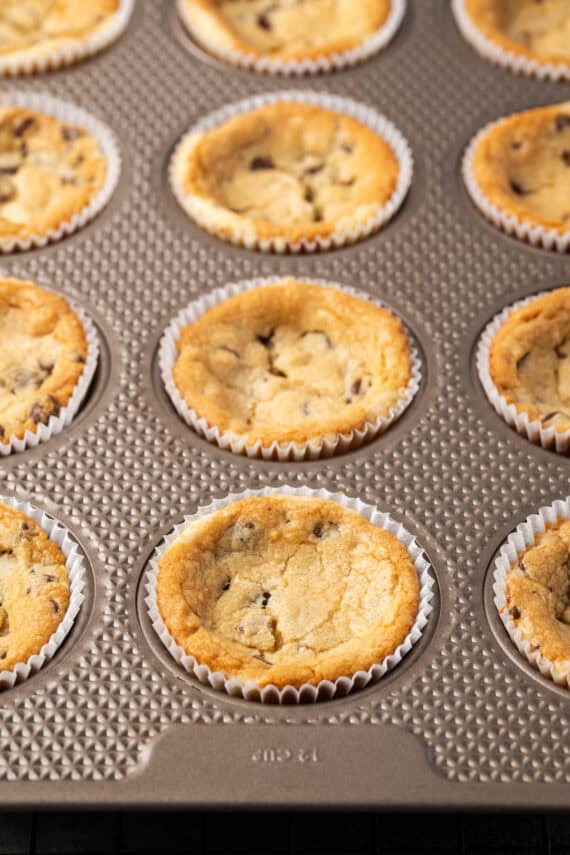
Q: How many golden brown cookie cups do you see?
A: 12